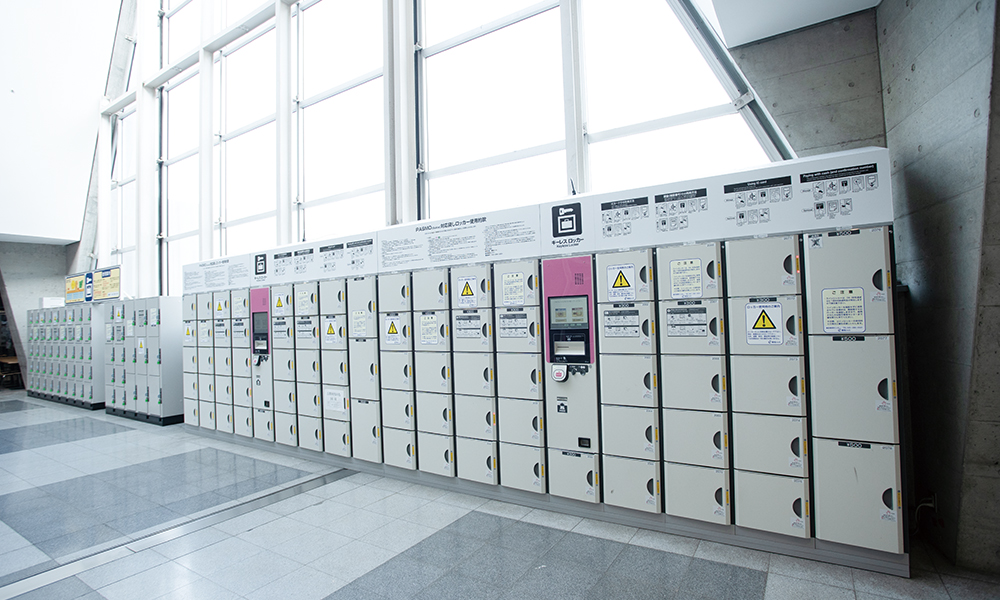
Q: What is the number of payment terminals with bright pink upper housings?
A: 2